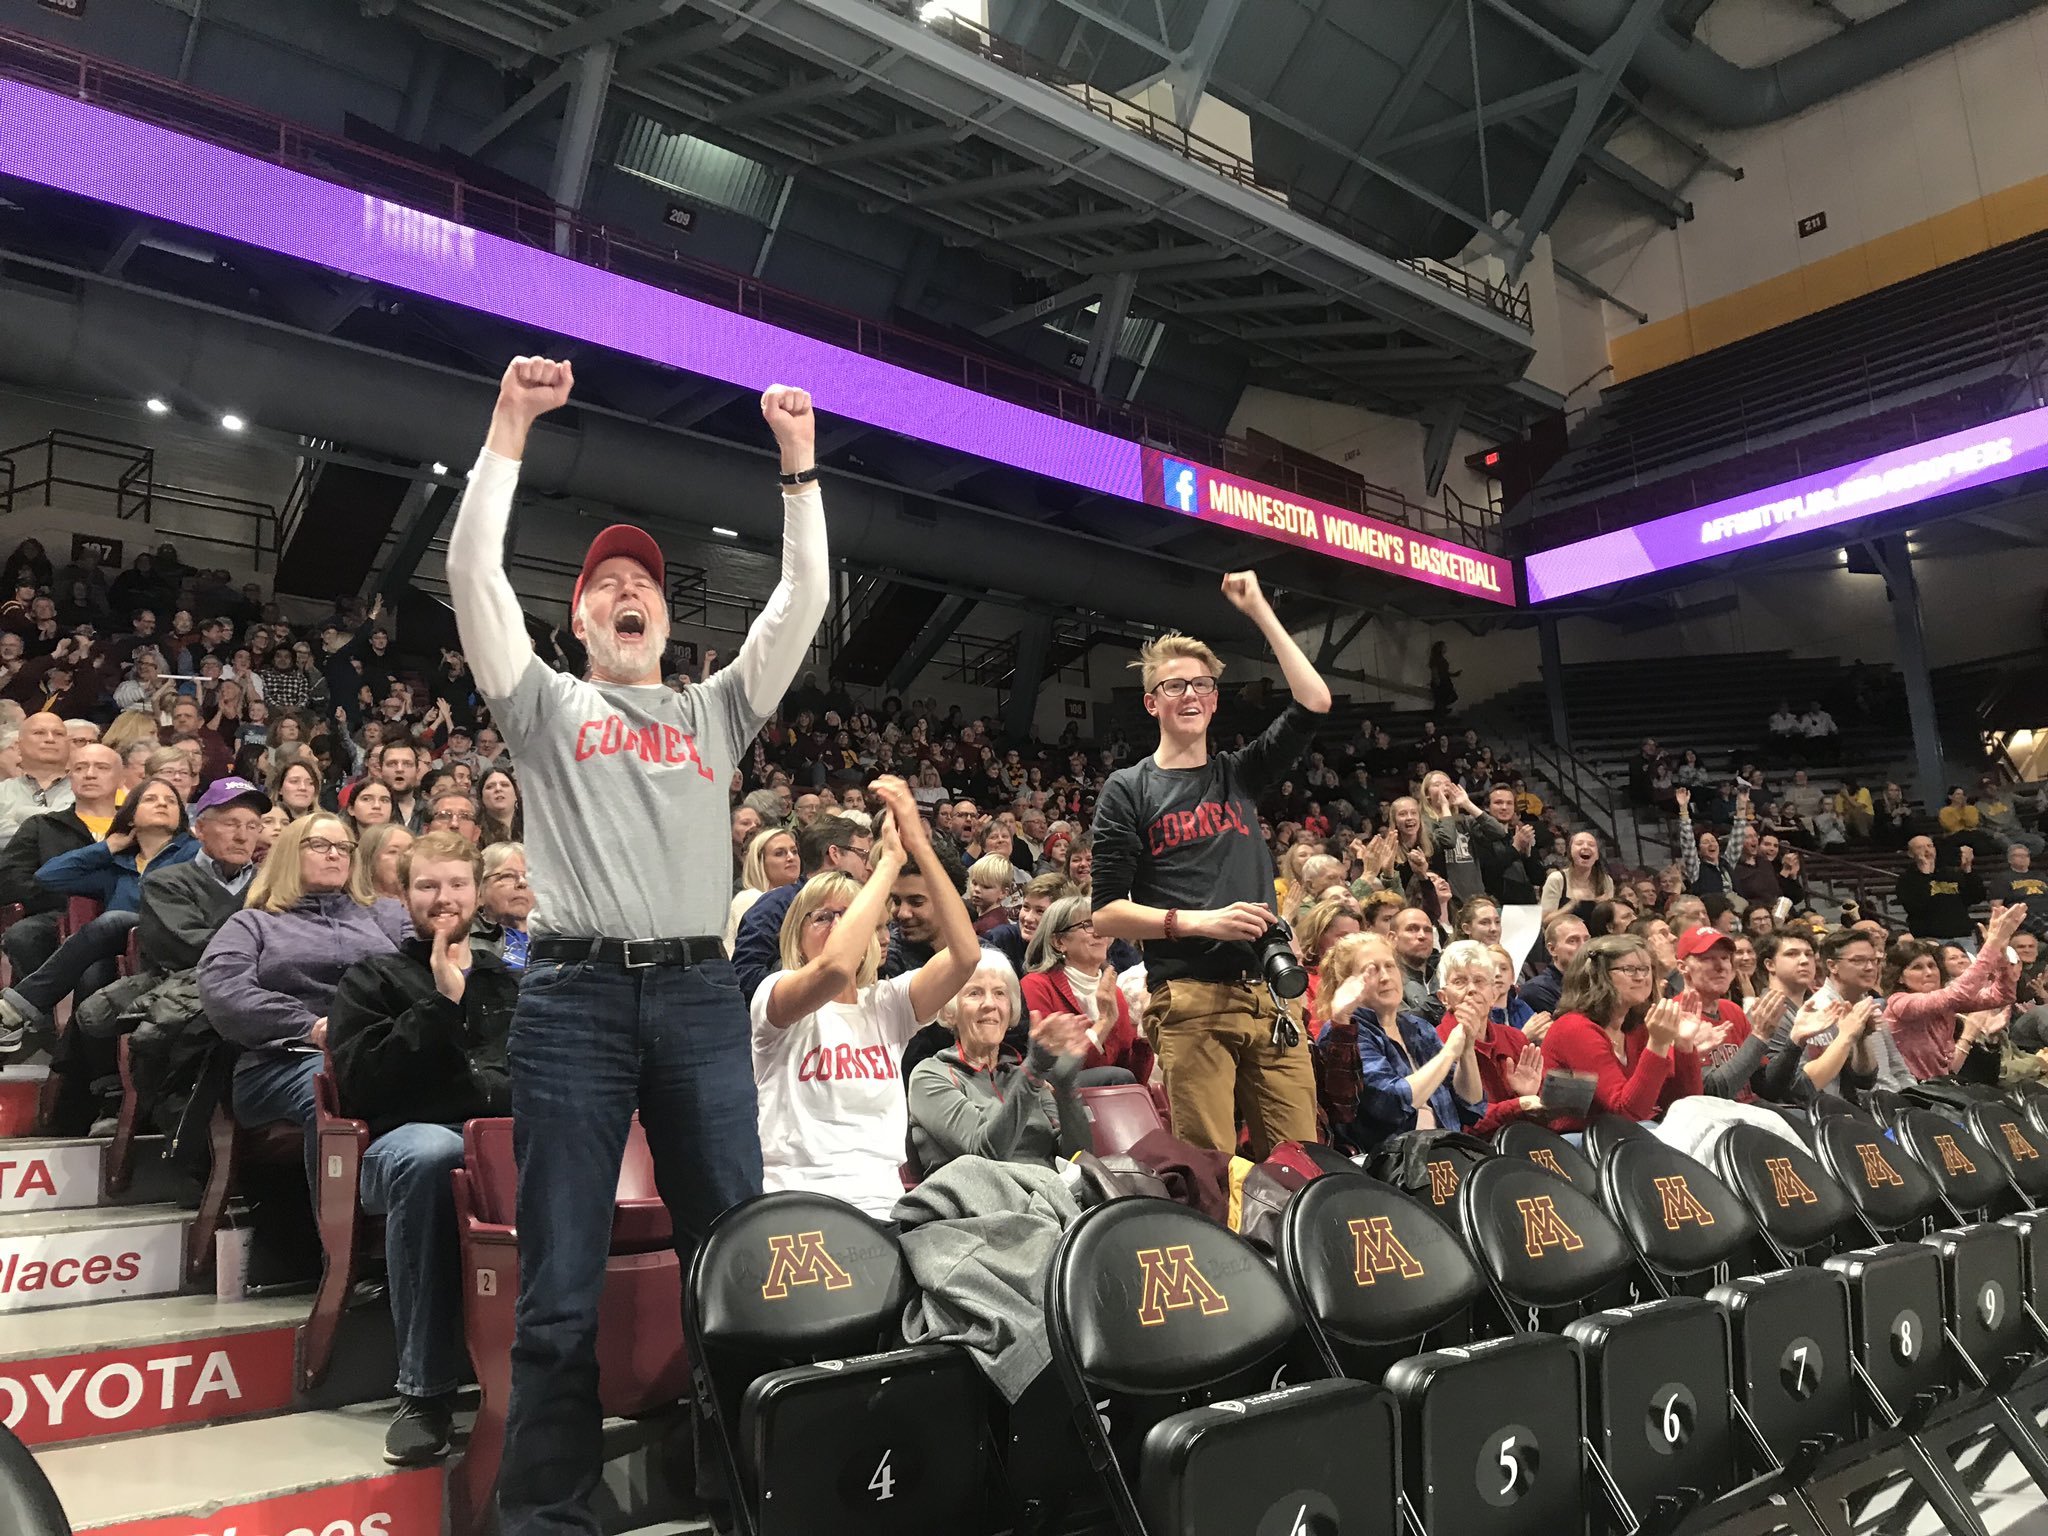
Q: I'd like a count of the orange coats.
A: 0